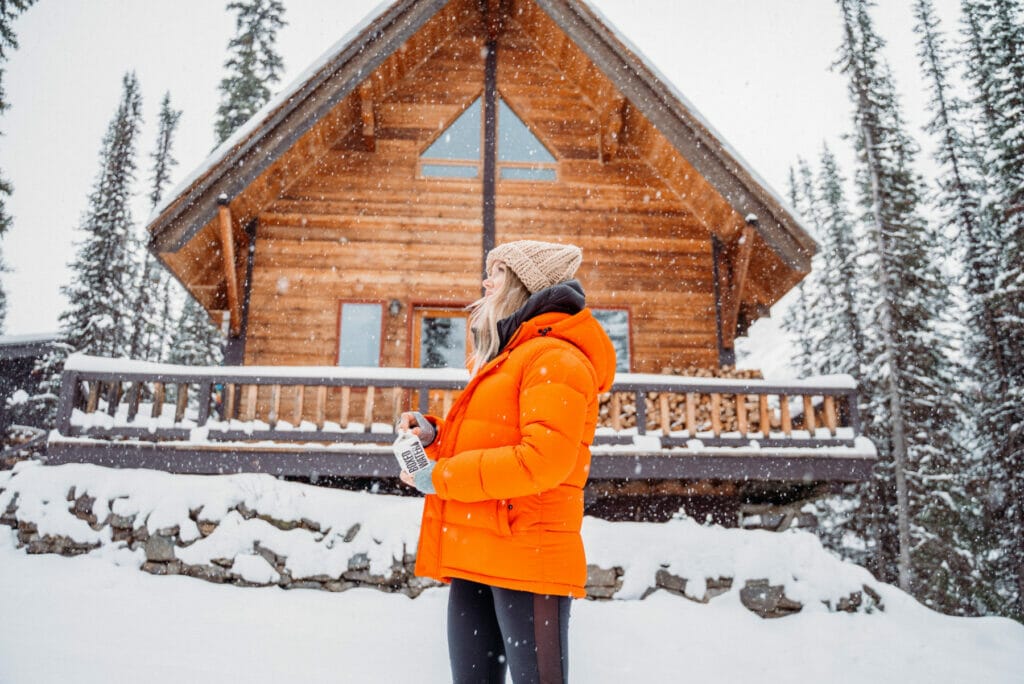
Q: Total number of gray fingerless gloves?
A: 2